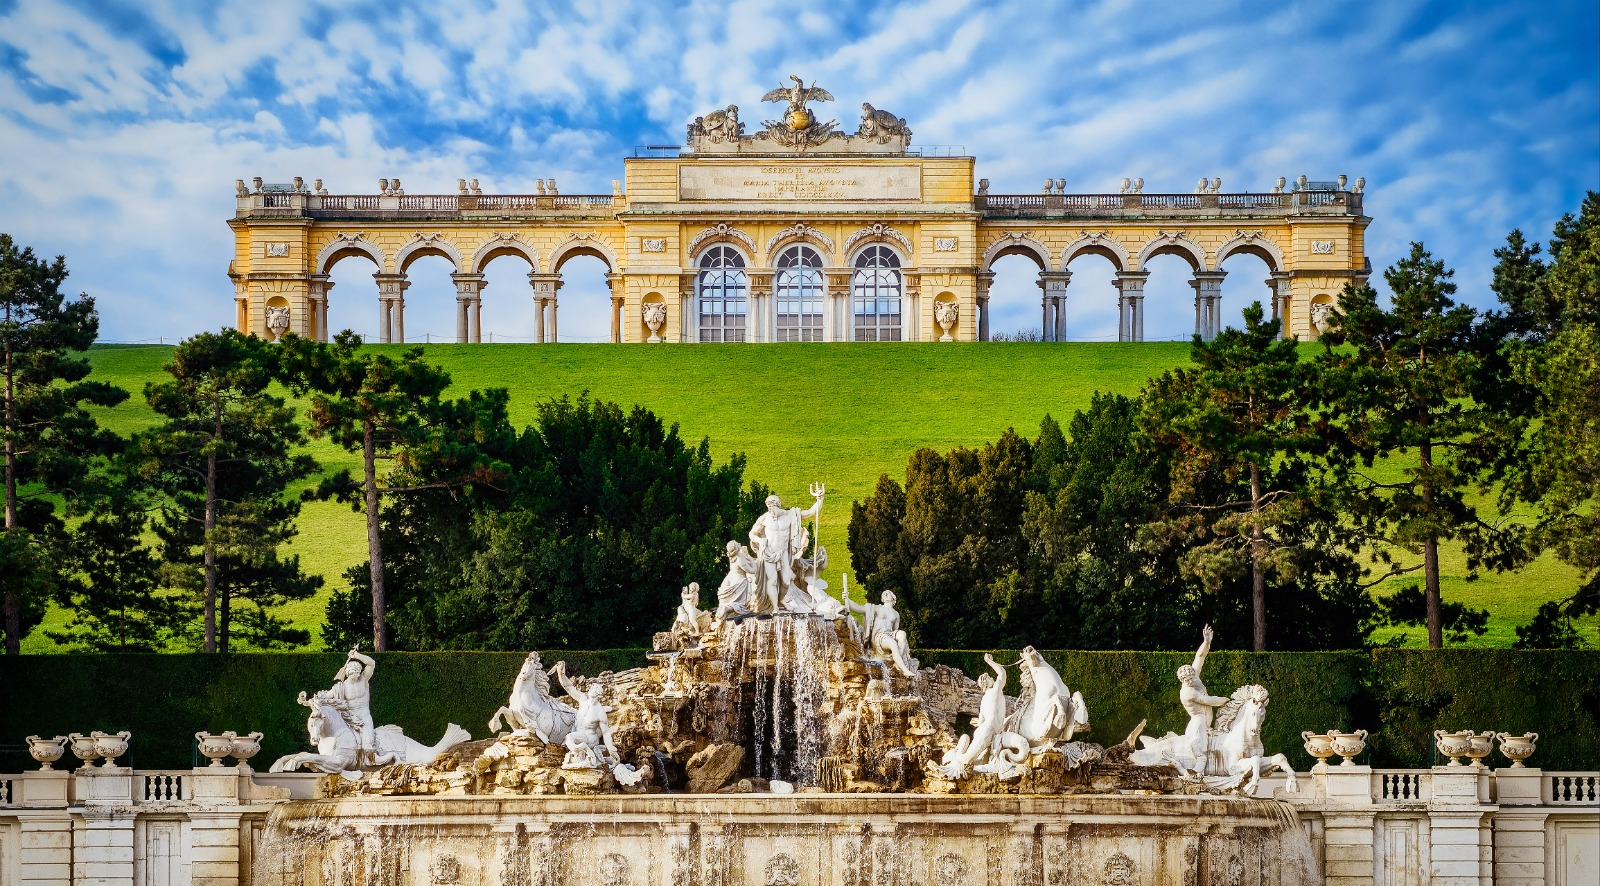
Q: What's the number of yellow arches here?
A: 11